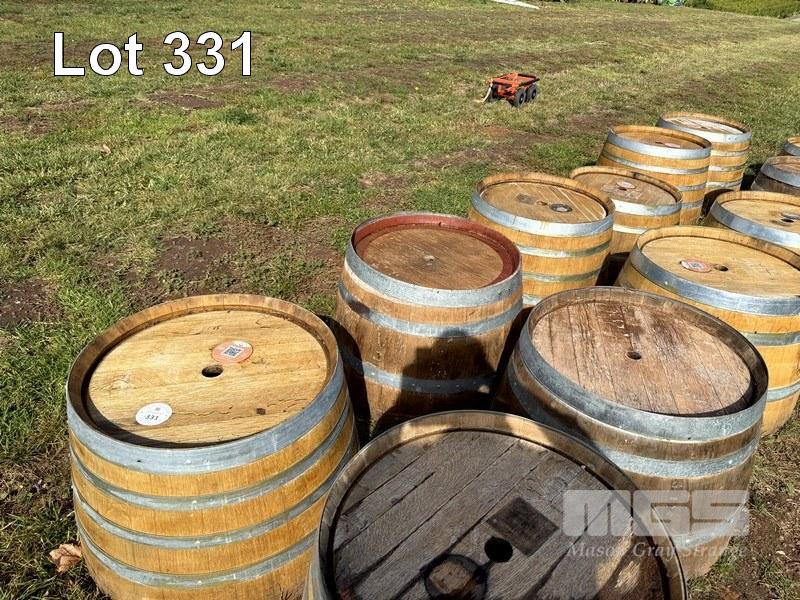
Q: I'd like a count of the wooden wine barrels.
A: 12